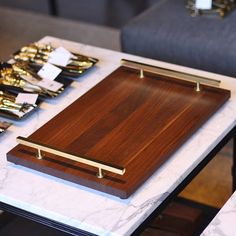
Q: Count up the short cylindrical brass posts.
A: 4